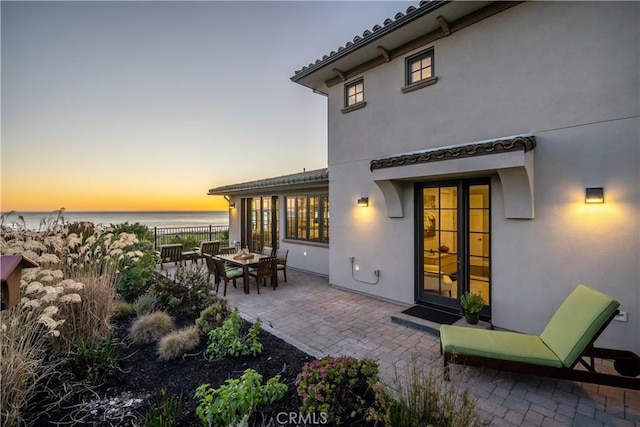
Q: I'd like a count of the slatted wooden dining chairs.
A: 6